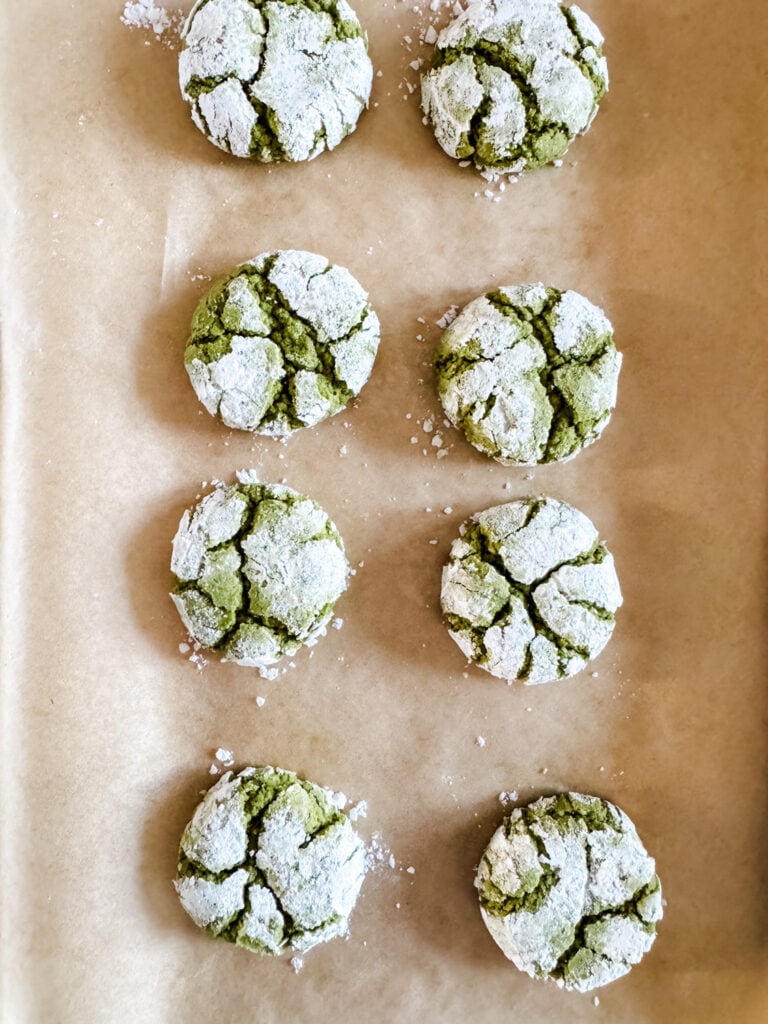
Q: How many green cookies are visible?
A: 8